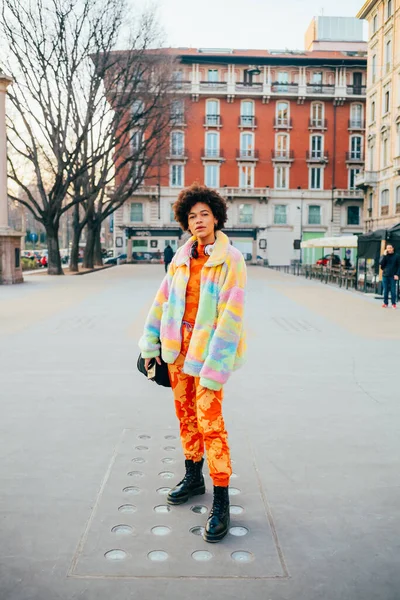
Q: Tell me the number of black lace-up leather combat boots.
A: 2